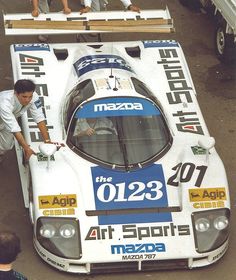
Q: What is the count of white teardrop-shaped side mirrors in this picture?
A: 2